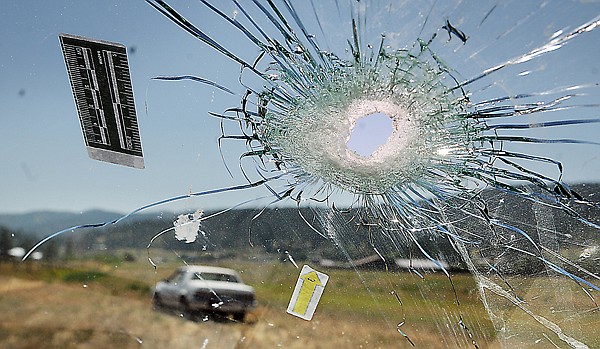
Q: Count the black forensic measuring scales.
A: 1